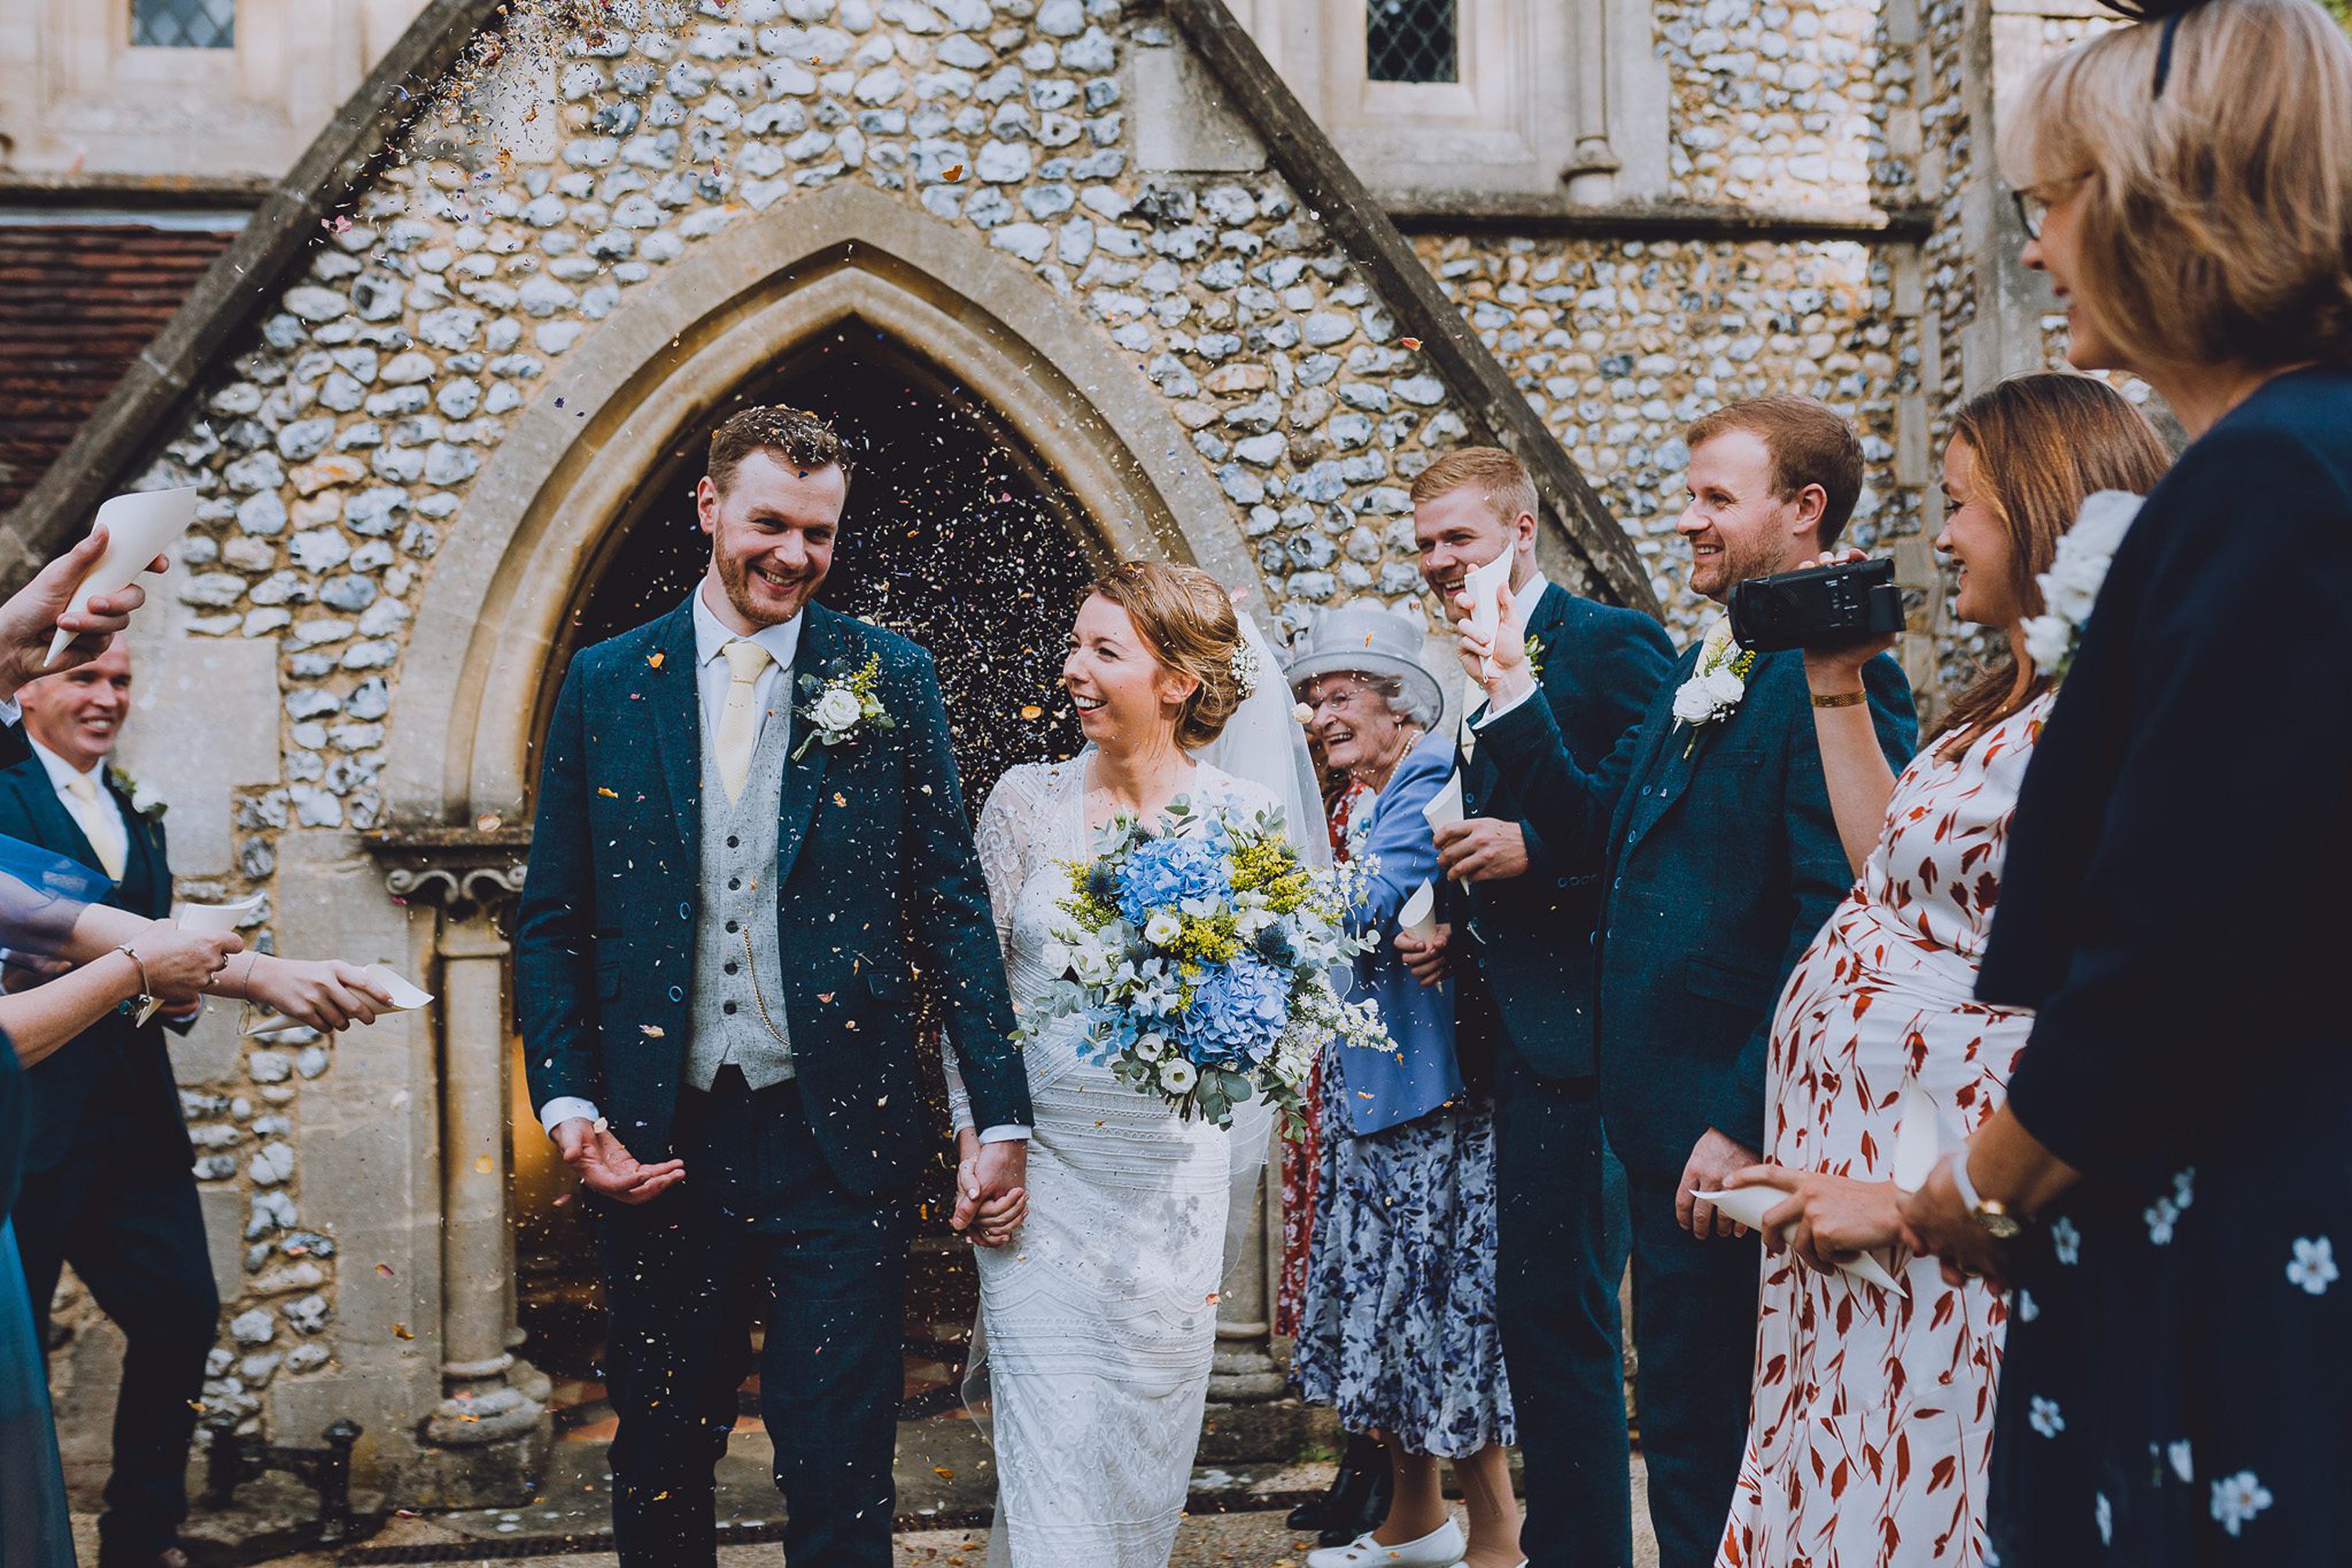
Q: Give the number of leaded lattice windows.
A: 2